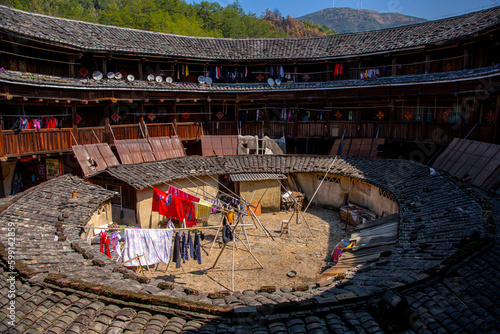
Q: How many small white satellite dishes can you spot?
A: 11